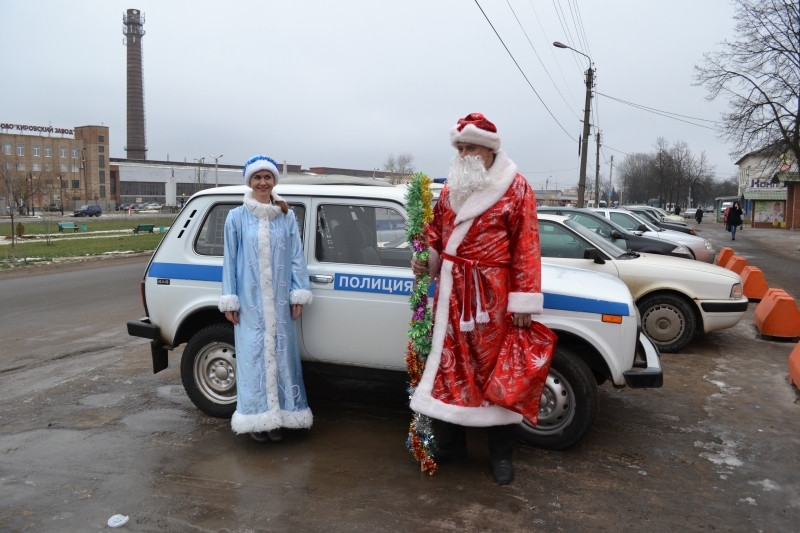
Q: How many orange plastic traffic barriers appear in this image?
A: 5